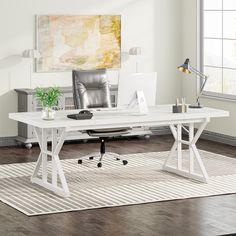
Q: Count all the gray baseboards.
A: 2